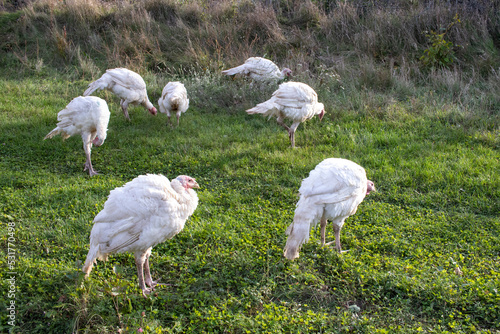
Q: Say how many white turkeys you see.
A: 7